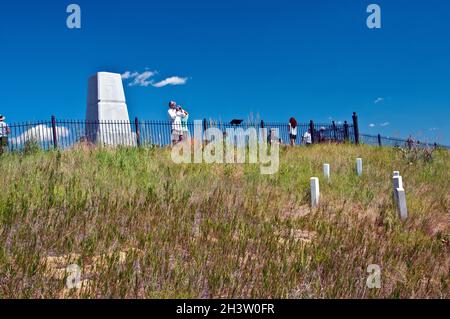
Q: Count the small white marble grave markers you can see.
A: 6